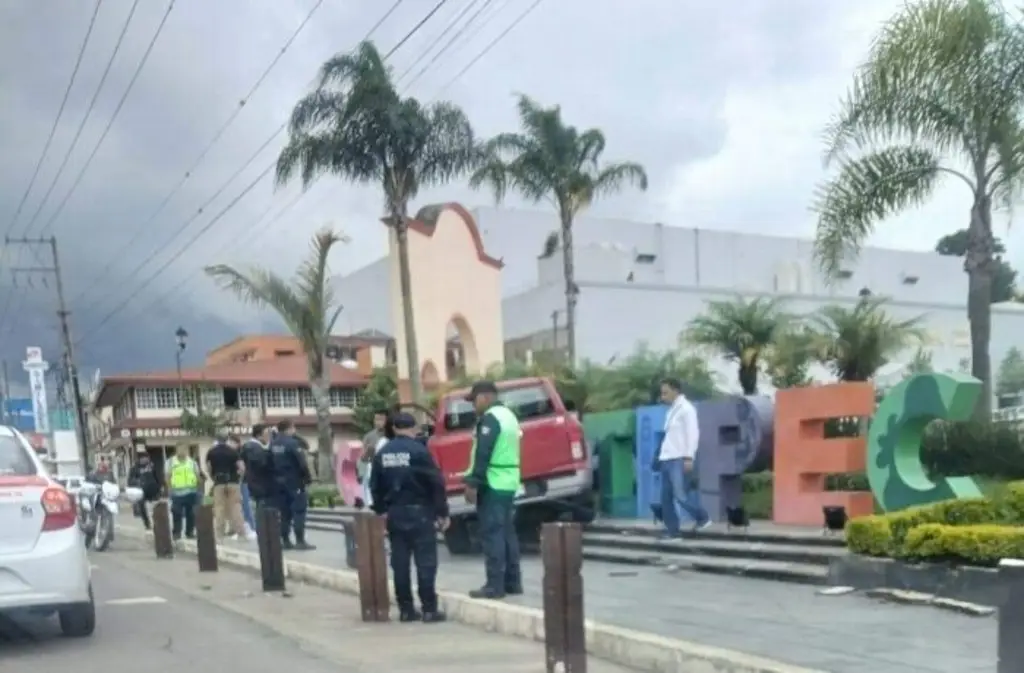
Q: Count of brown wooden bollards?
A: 5